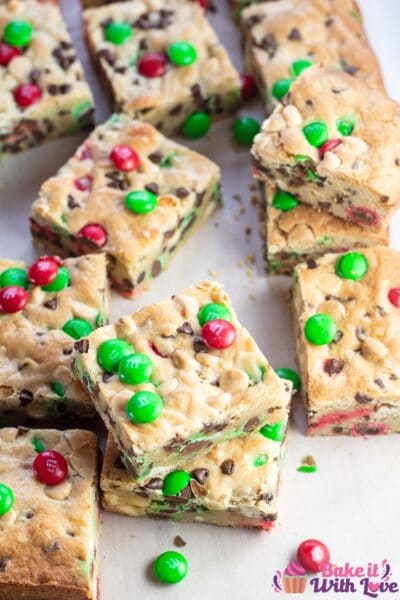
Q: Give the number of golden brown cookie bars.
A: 11